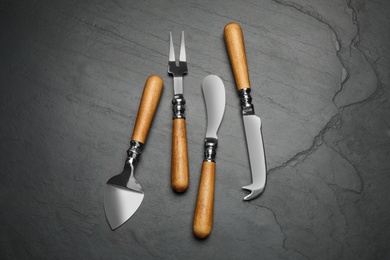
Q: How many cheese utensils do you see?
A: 4